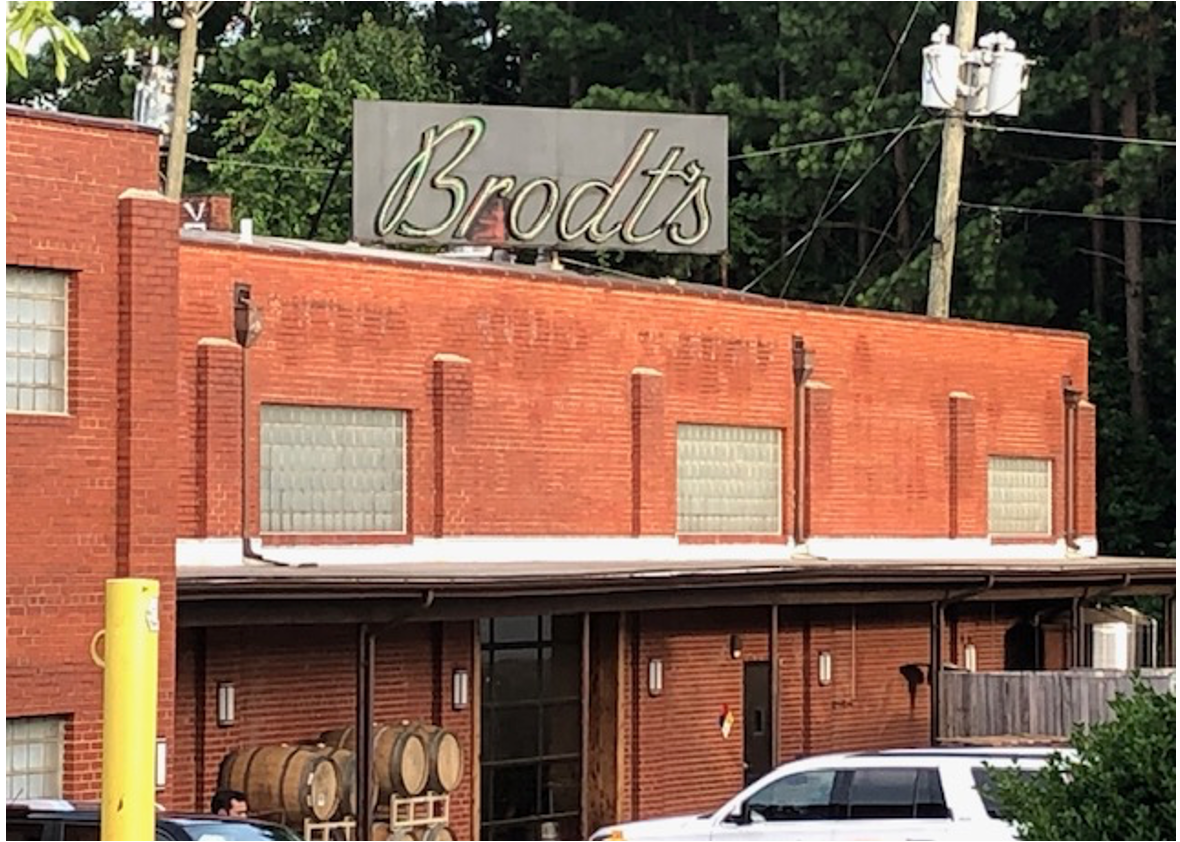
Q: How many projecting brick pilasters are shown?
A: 7